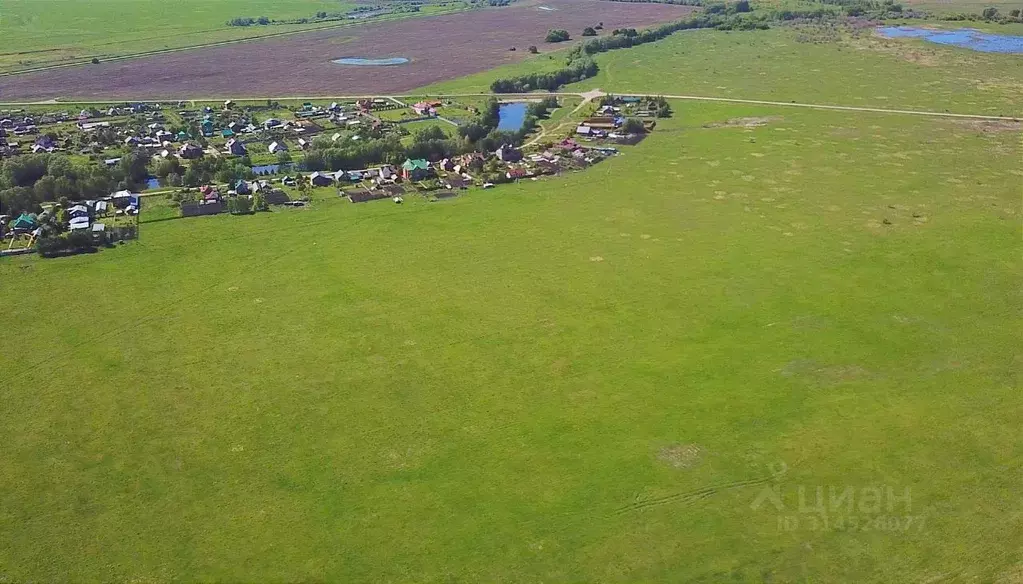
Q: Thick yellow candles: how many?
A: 0